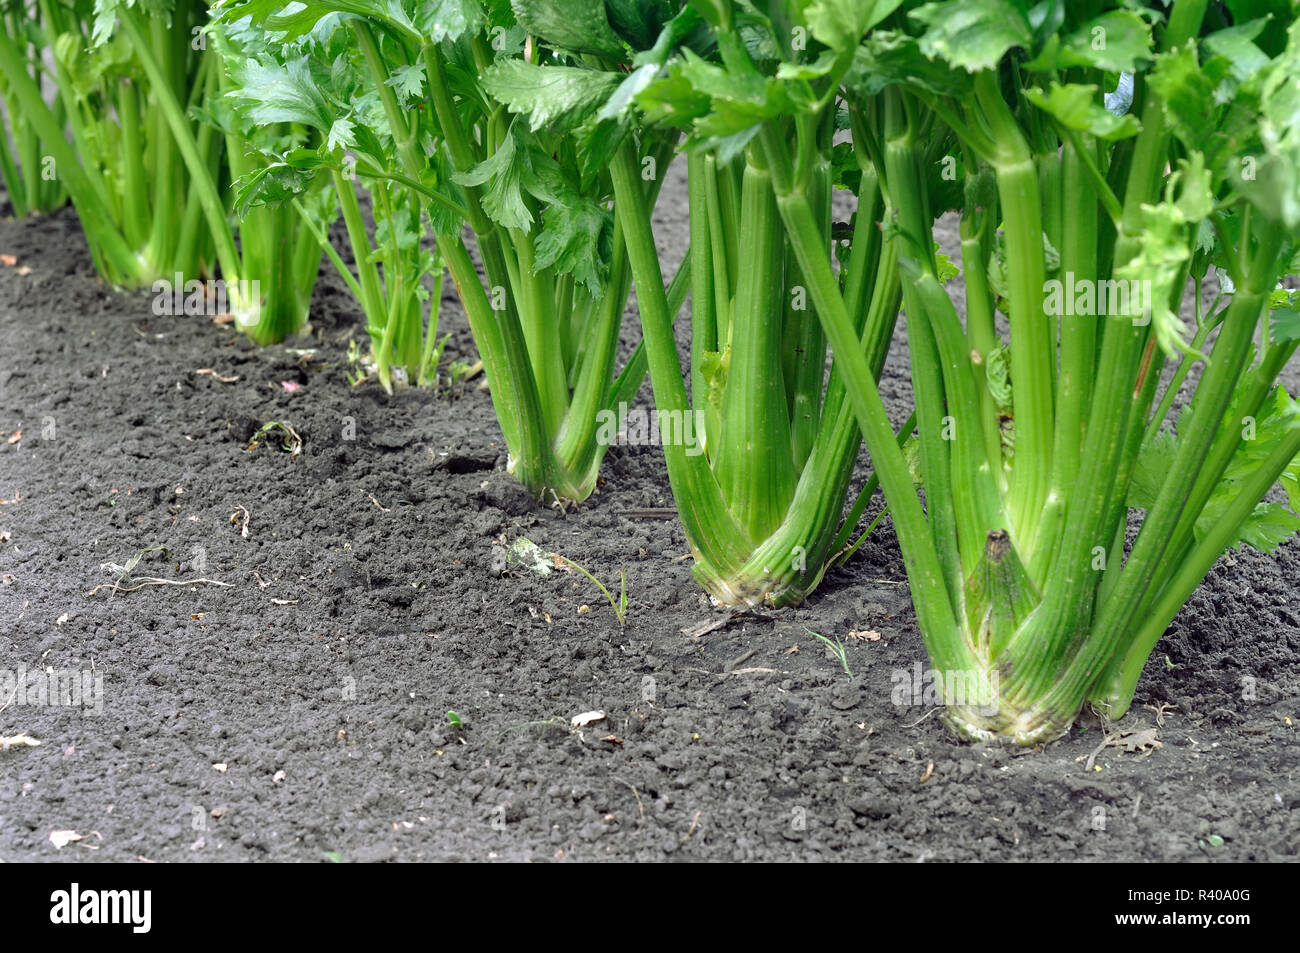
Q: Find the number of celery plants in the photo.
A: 7